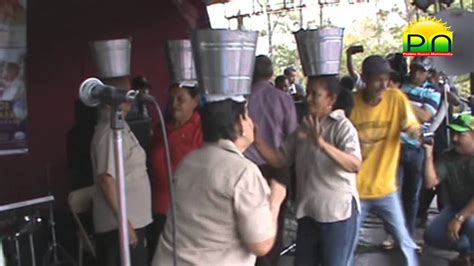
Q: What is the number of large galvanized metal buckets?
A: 4